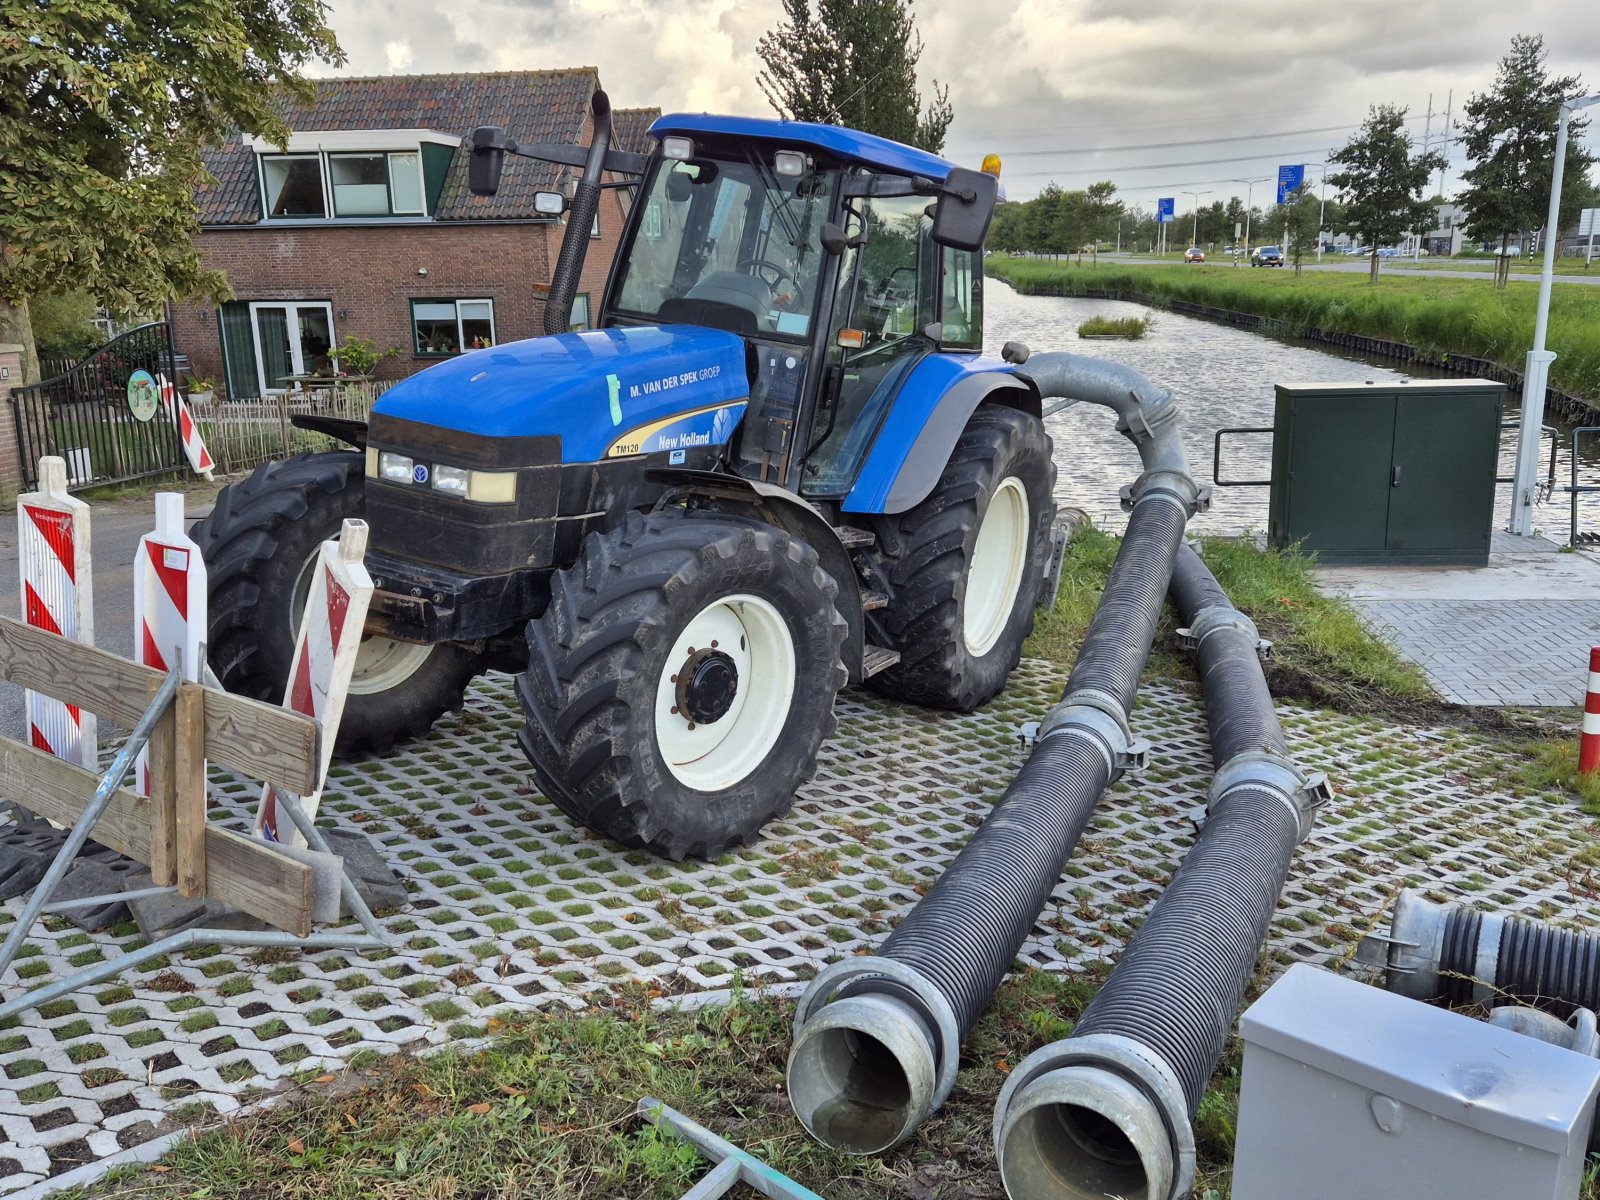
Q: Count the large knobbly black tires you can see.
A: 3